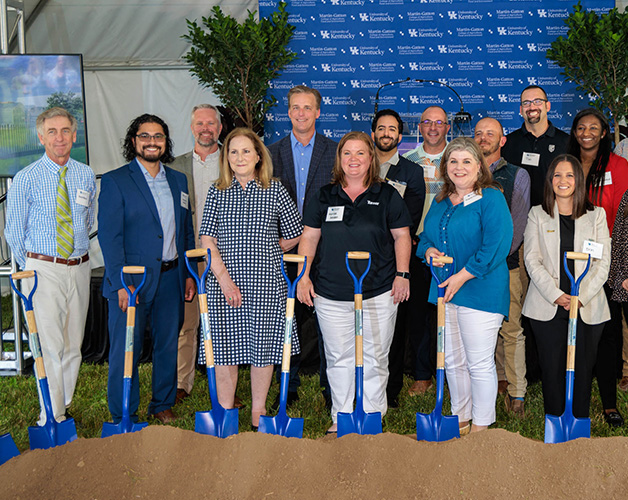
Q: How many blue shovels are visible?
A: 8